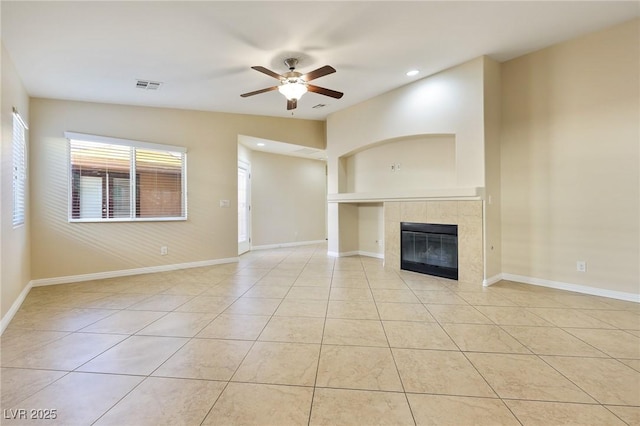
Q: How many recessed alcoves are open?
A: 2